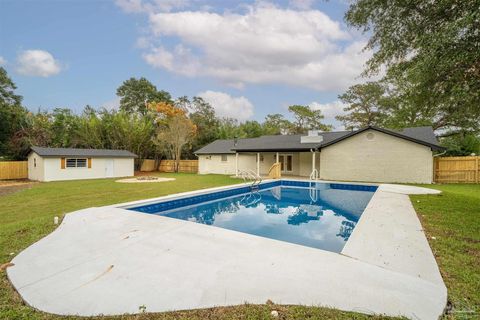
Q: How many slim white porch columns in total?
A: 4